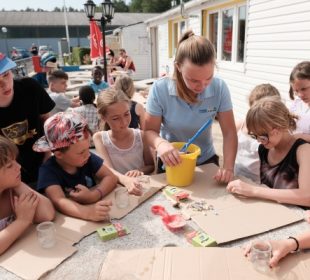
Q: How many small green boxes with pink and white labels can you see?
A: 3